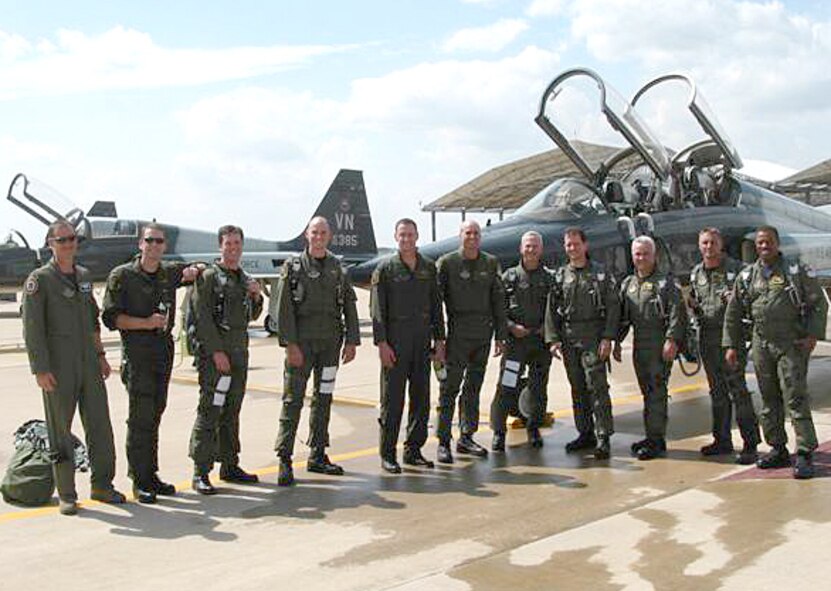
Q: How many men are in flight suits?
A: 11